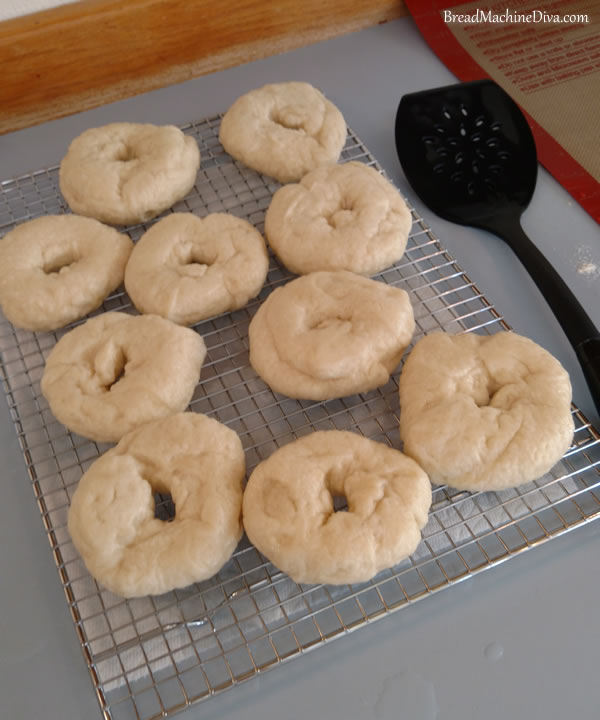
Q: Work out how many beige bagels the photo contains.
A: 10